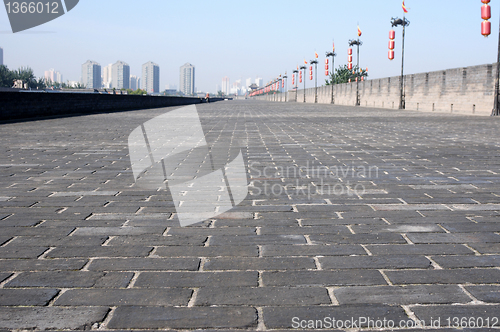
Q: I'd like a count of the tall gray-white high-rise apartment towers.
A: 4